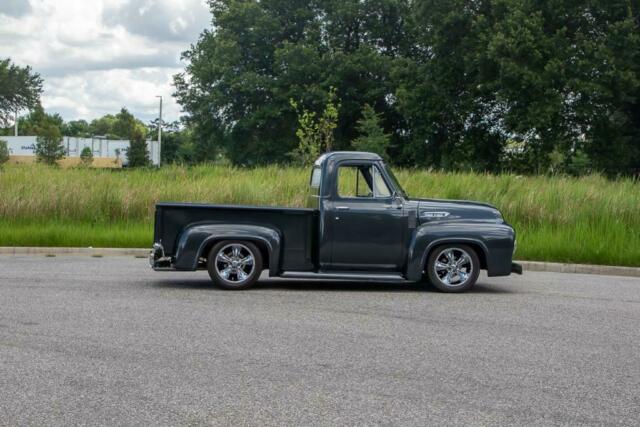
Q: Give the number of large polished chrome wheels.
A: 2